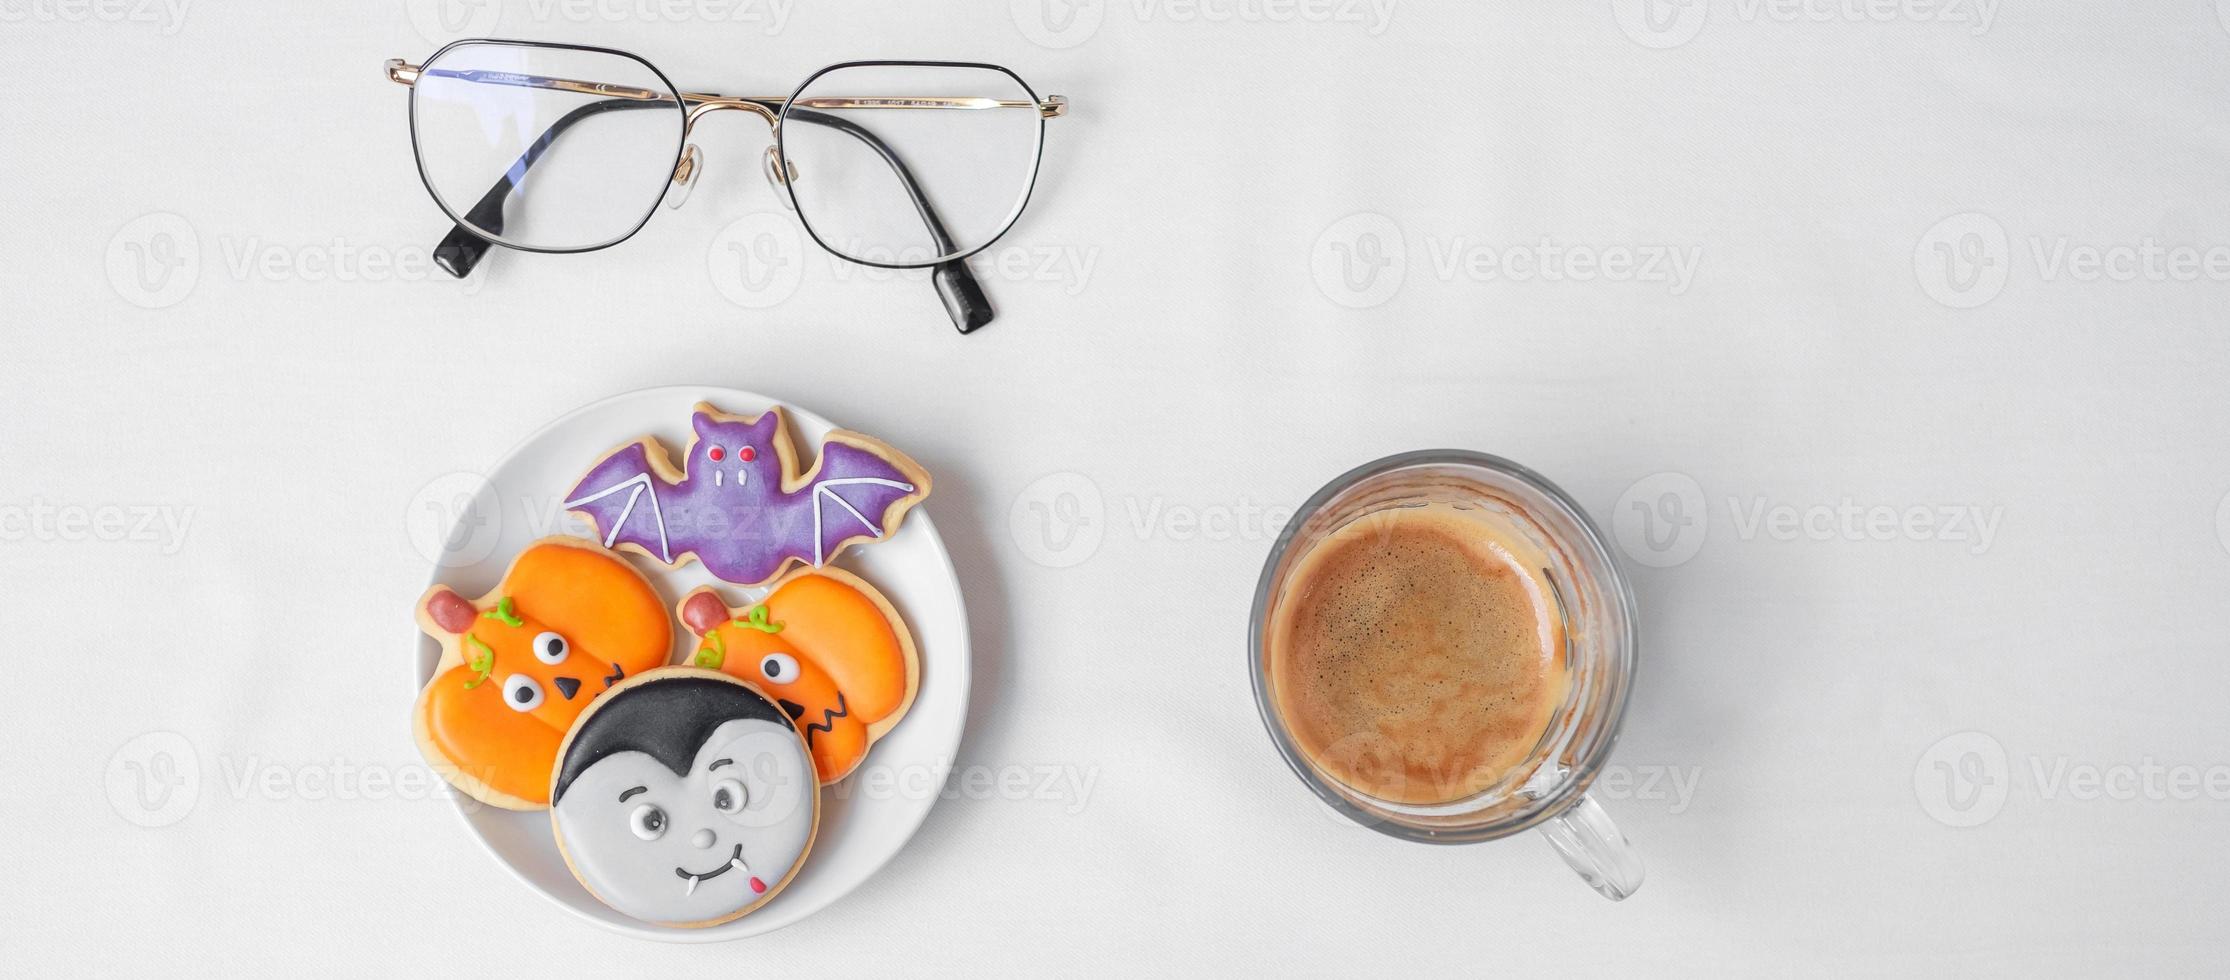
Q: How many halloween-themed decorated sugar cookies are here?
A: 4